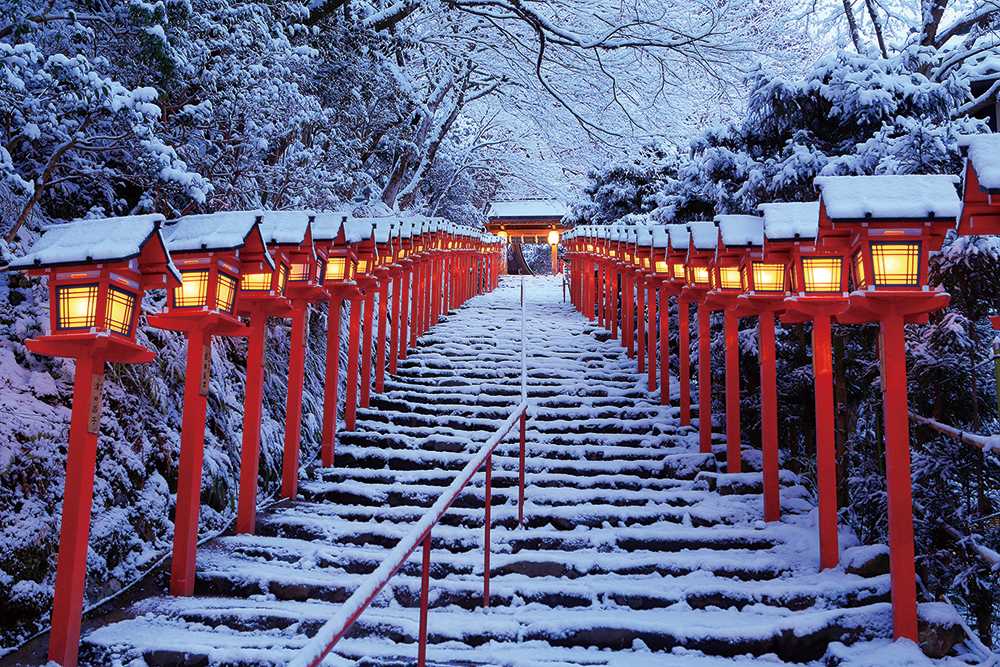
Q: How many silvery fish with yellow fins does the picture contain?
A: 0